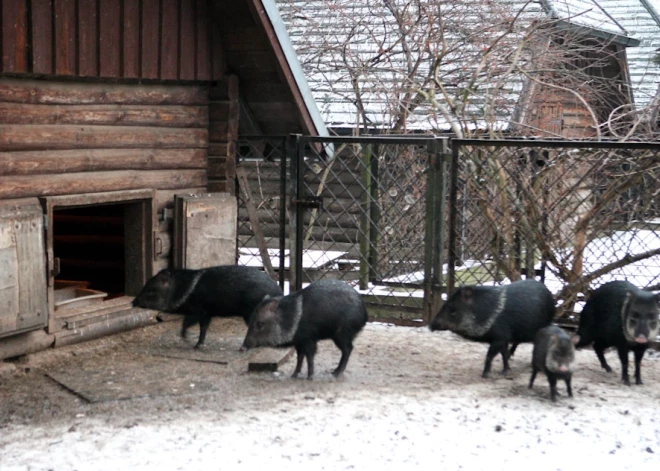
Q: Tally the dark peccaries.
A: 5